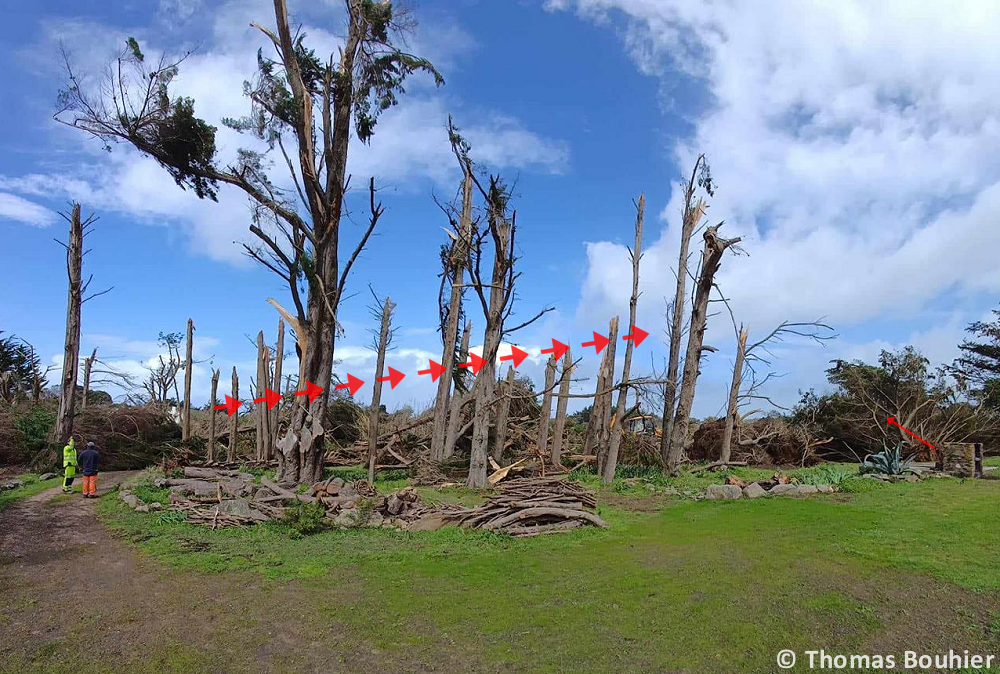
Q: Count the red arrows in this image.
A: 12